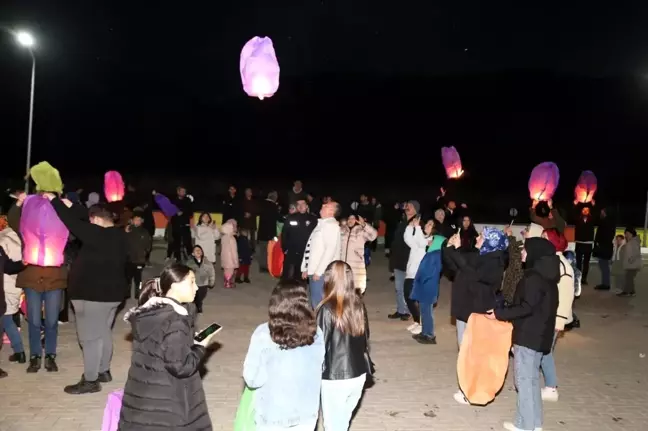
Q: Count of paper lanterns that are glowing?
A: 6